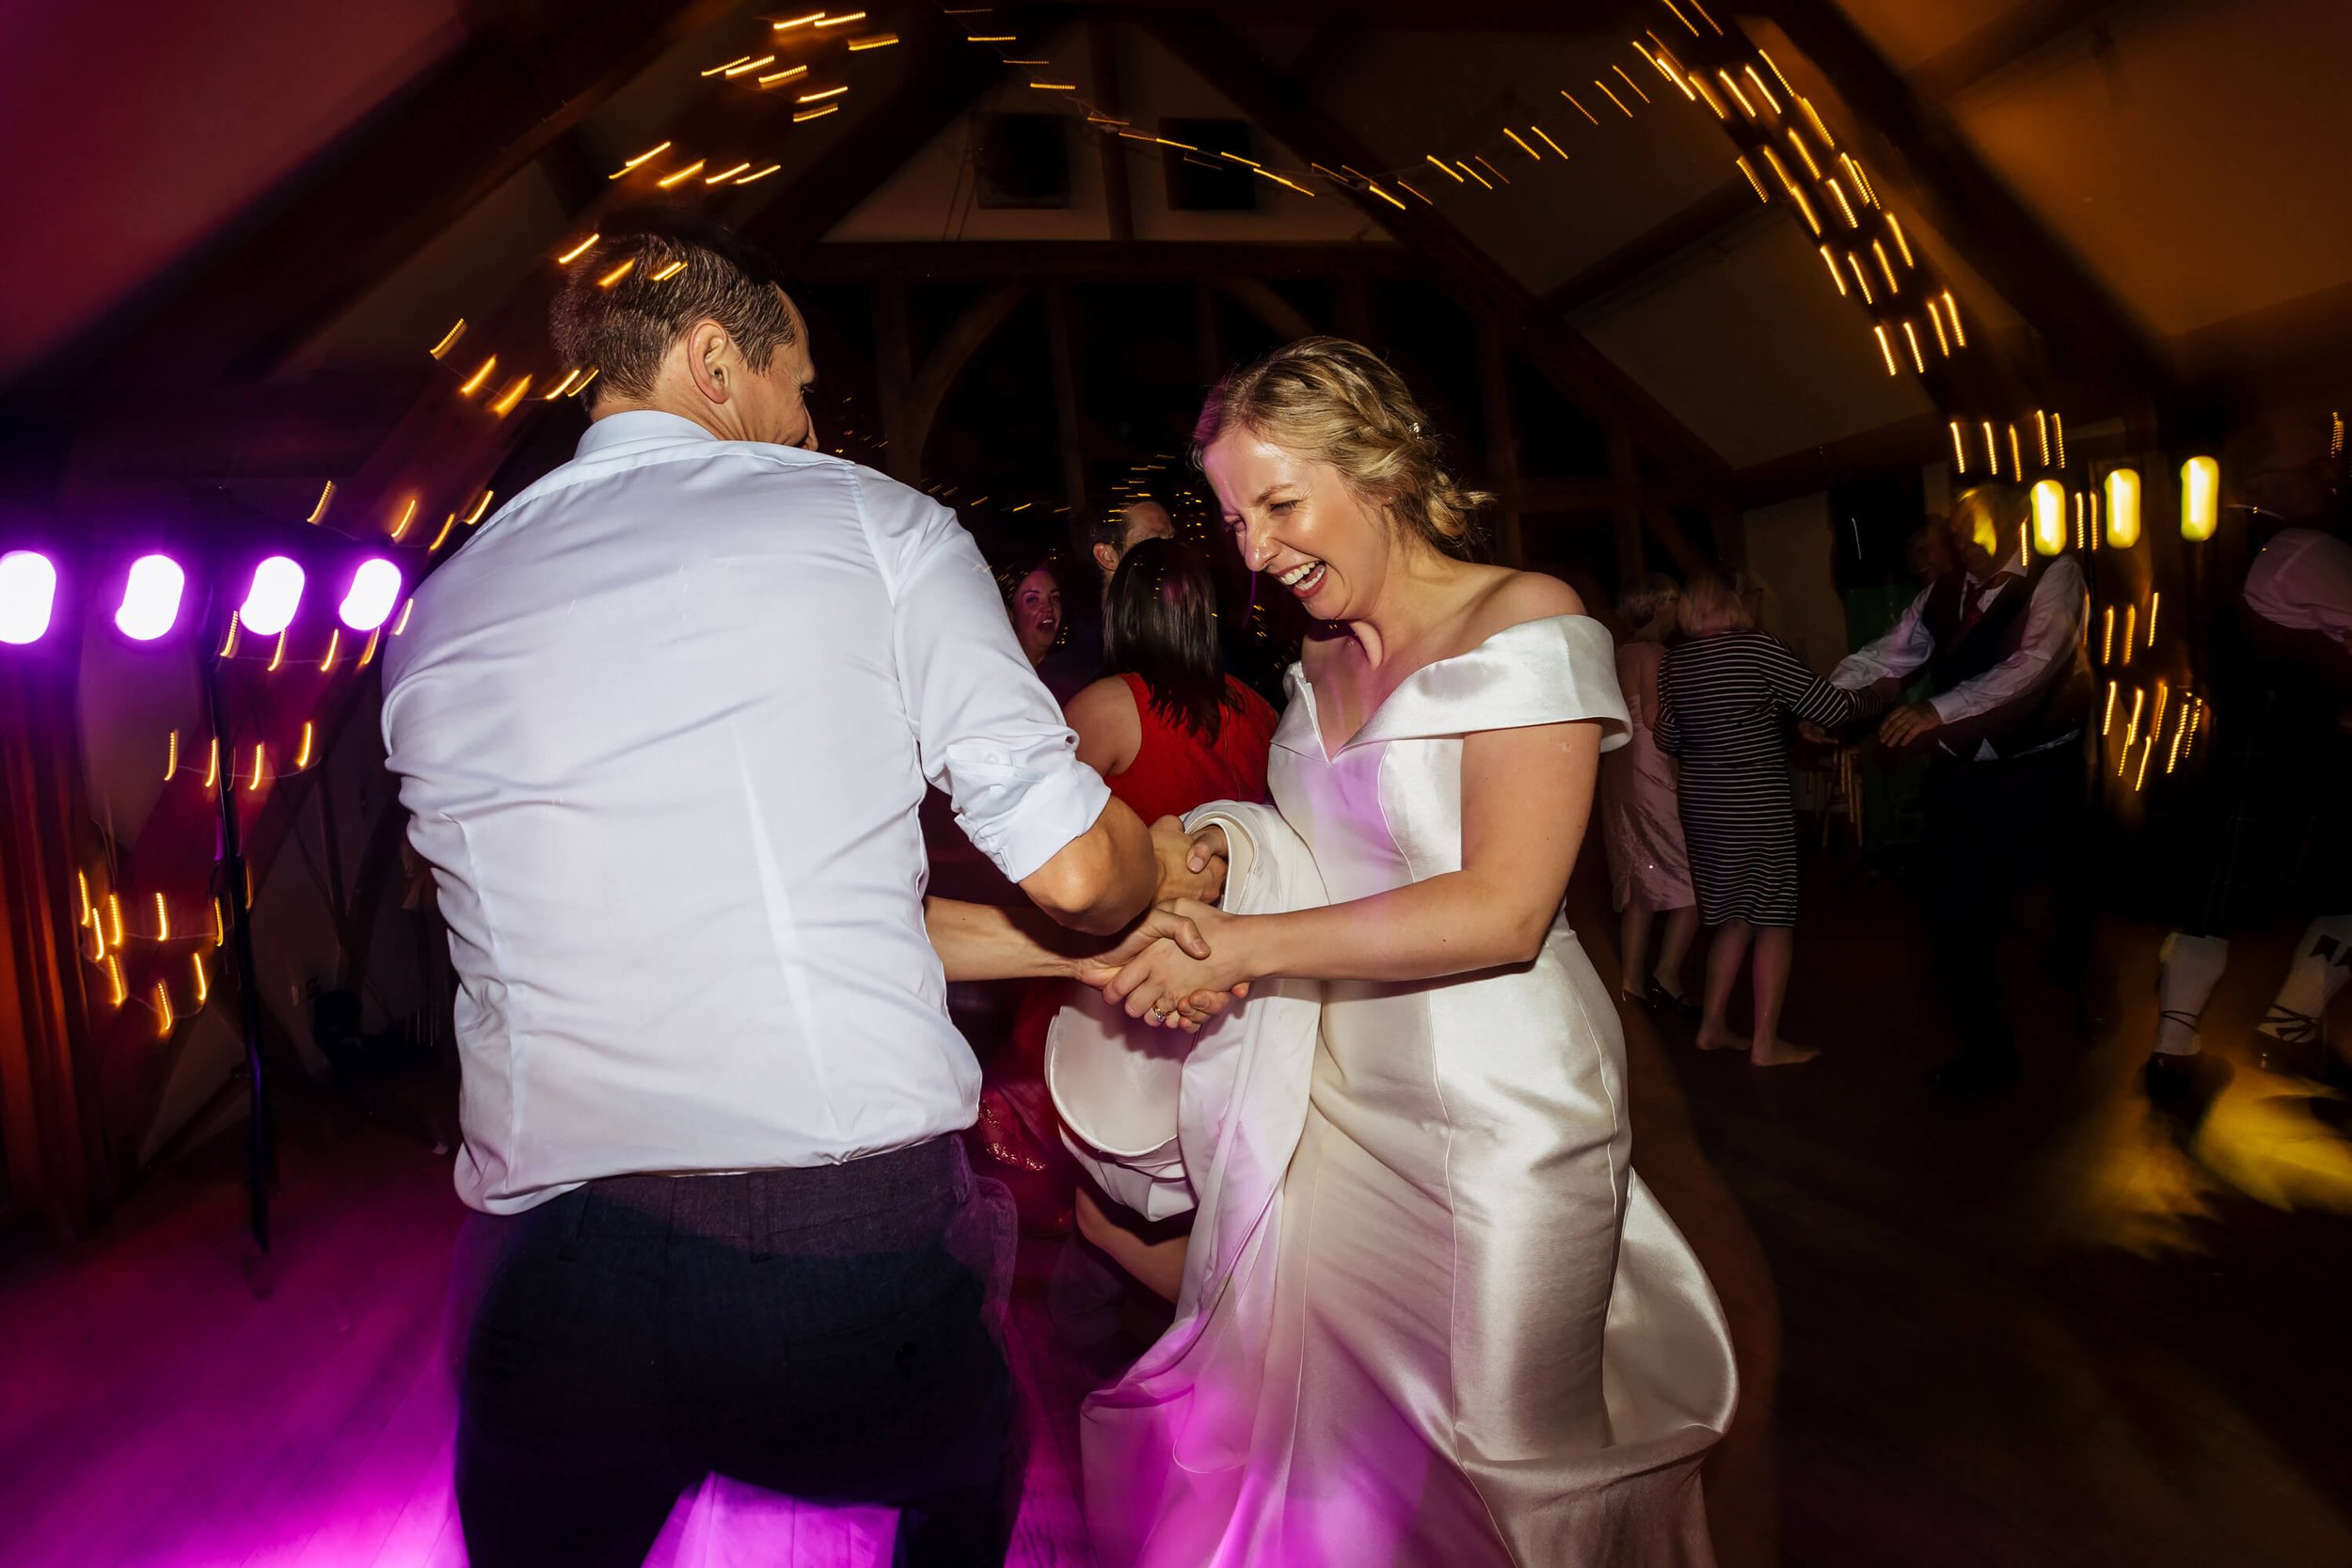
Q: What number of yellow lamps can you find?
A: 3